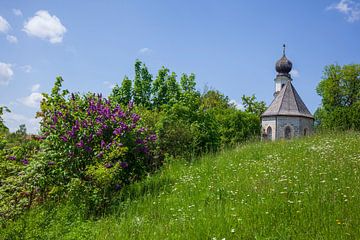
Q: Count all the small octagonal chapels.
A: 1